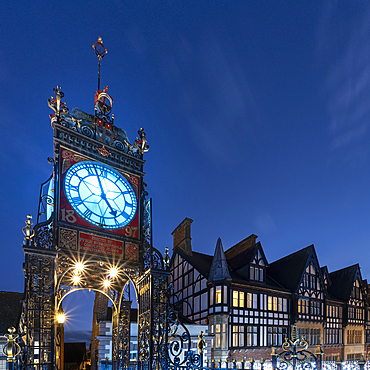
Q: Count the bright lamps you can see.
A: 5